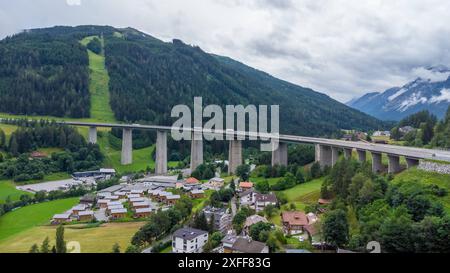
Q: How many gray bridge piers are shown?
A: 13